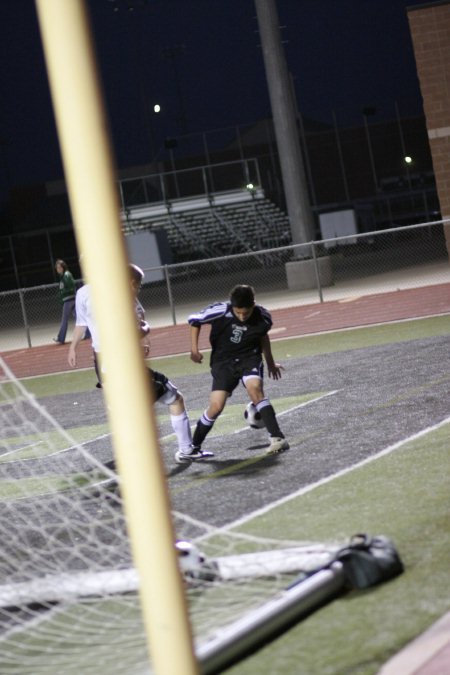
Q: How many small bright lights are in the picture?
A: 3